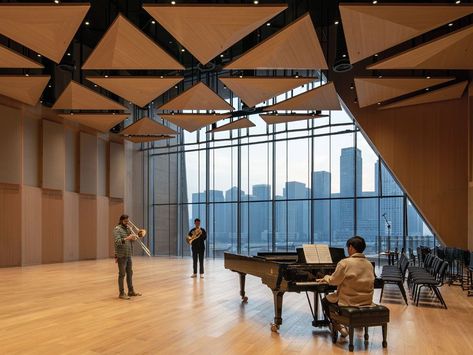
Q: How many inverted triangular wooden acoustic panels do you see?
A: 11